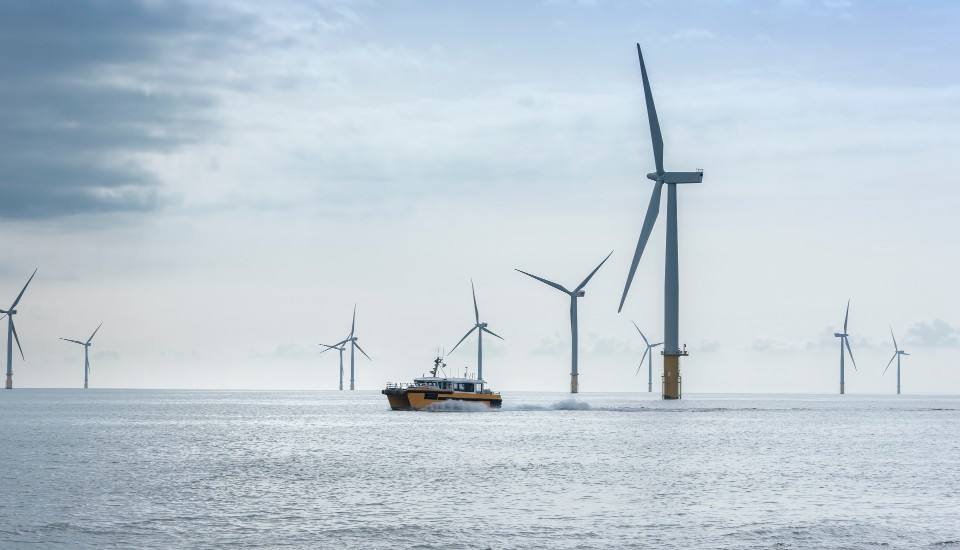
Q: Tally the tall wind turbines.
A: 10